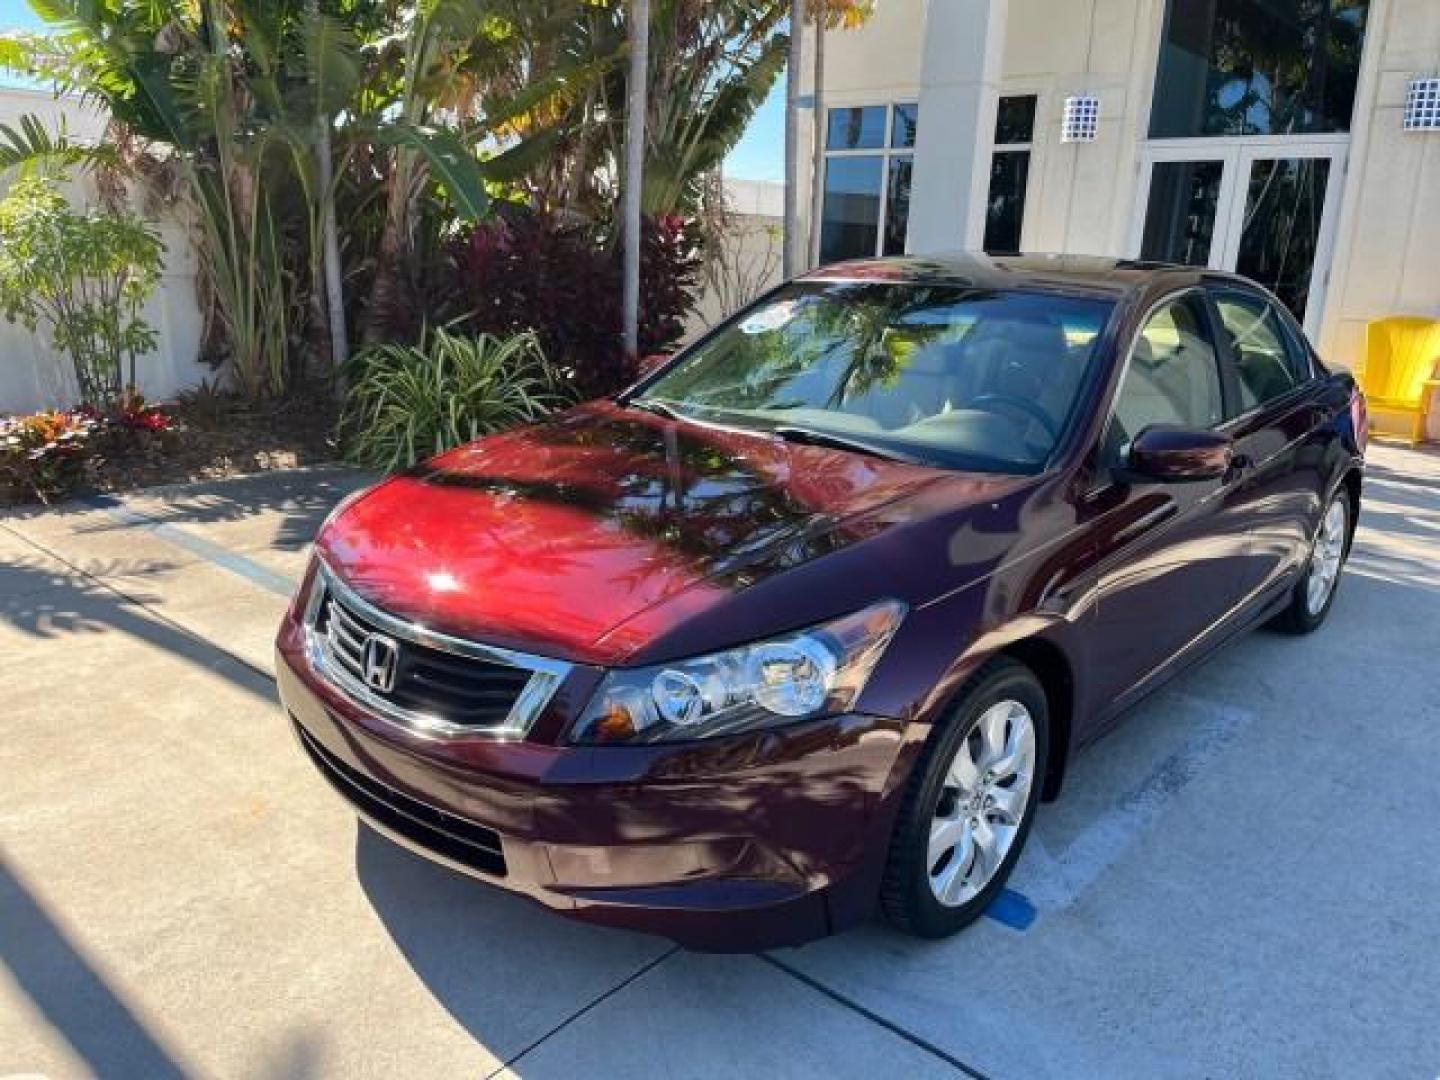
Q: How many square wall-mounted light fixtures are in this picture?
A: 2